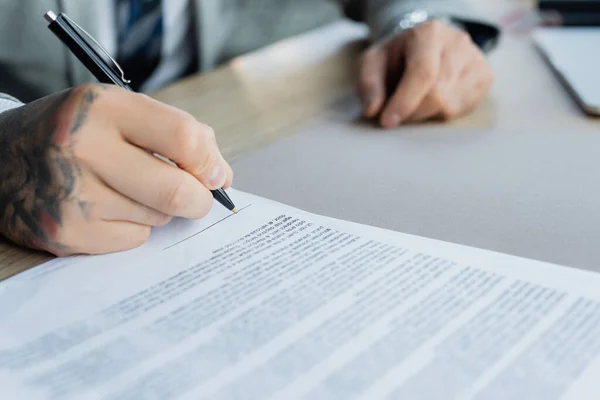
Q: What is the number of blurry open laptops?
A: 1